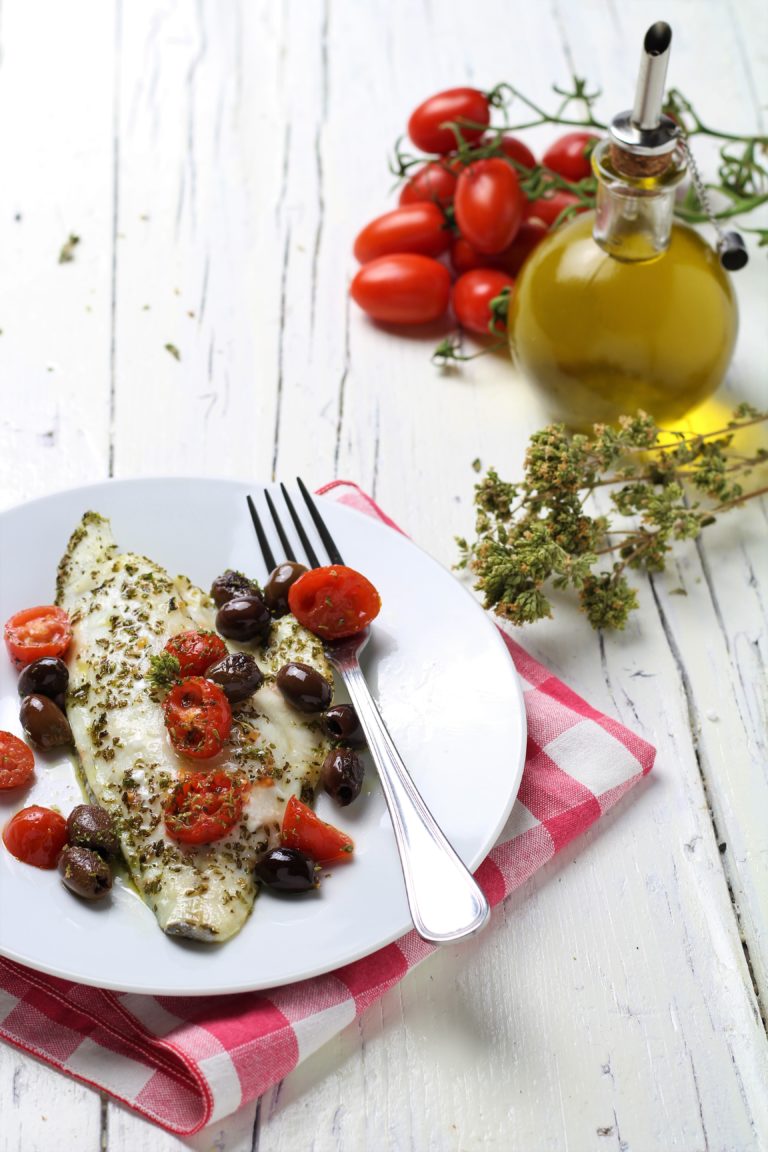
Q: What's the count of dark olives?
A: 12